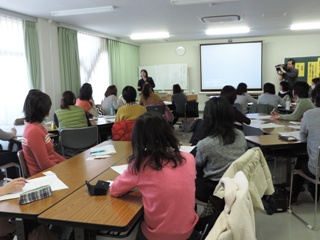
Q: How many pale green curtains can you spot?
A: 3